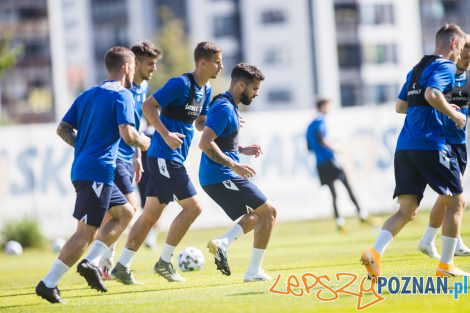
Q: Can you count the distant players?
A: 1